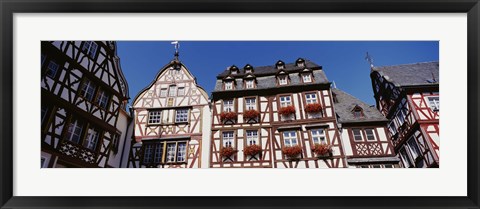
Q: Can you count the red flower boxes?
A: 8